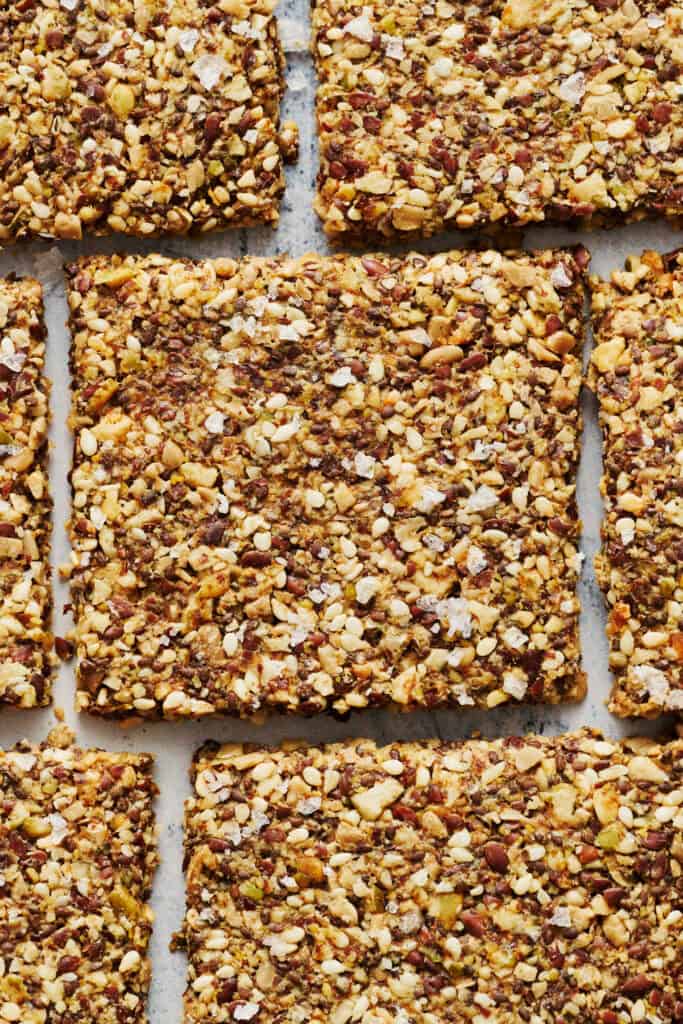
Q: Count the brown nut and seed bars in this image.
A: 7